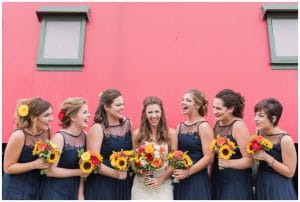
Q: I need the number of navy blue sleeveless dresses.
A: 6